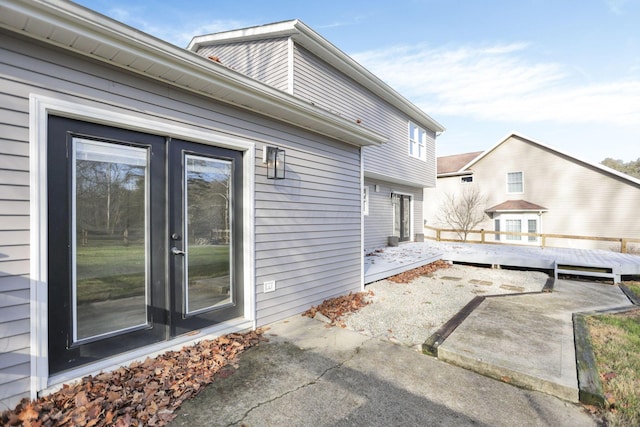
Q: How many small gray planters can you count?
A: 2